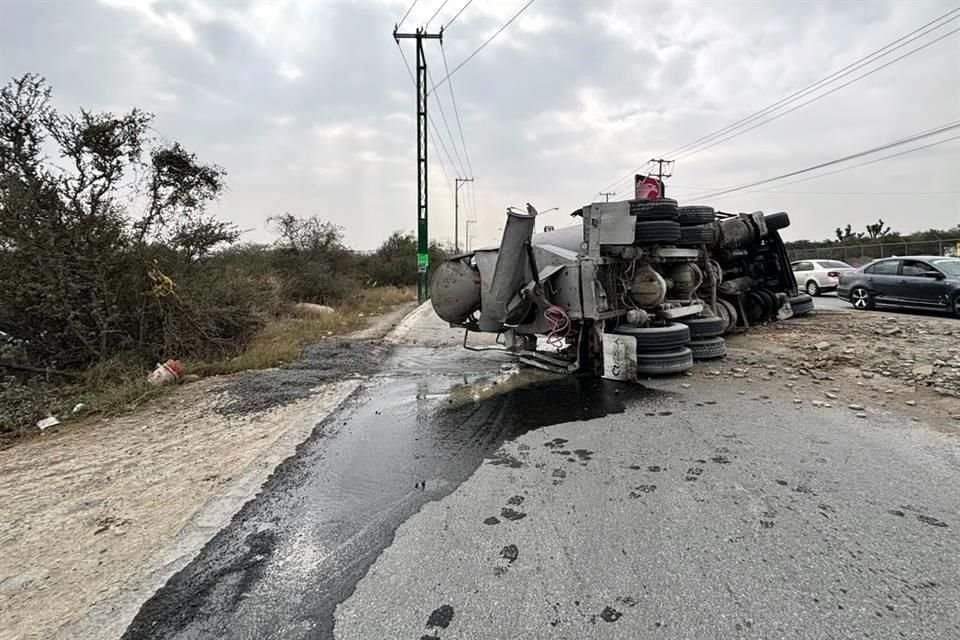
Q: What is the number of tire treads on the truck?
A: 10